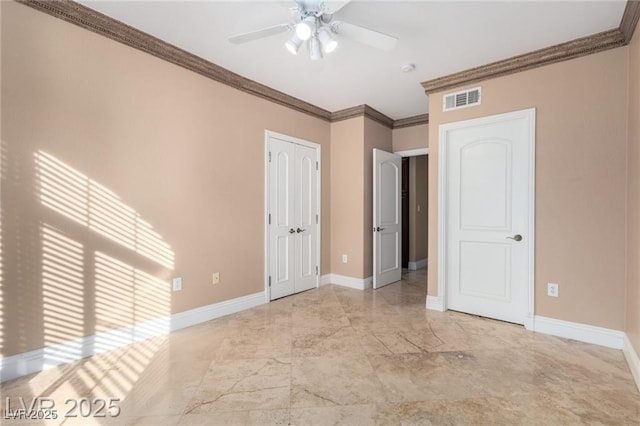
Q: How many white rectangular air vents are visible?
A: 1